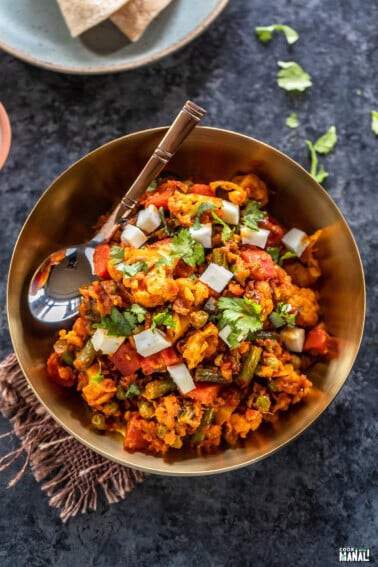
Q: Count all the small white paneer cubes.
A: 12